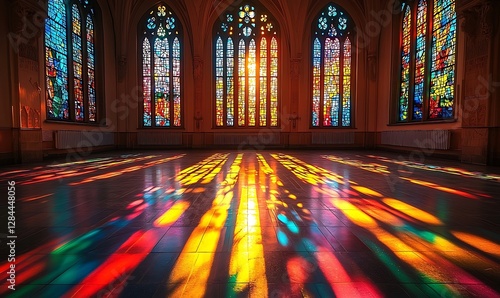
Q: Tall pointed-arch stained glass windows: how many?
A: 5